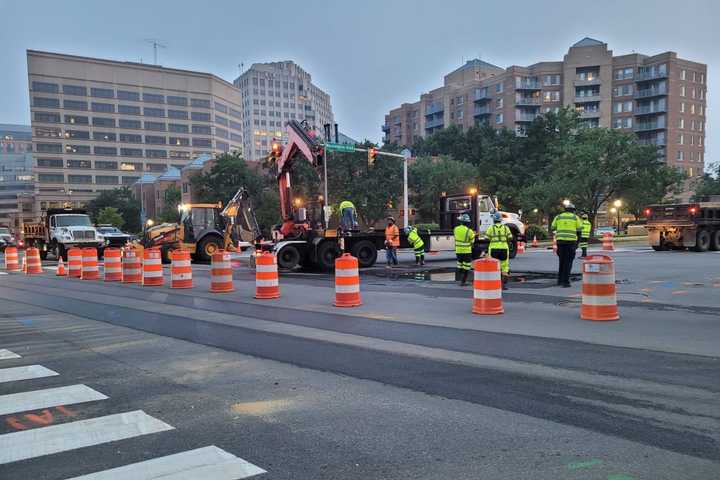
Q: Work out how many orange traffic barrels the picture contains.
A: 14